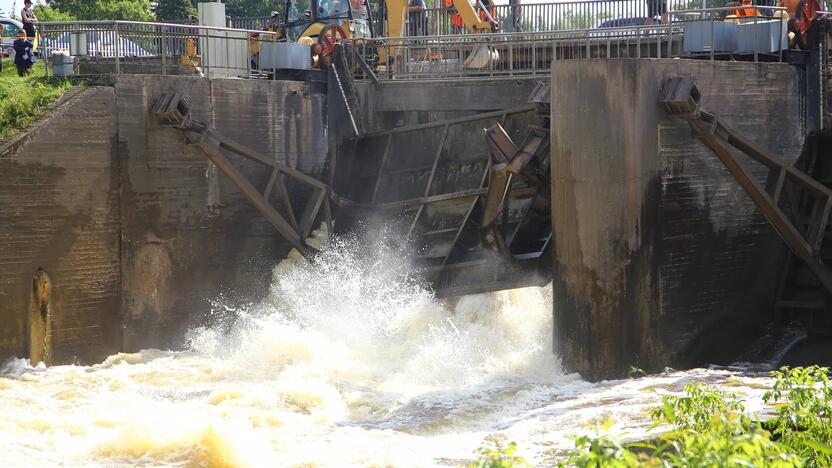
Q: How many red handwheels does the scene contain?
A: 2